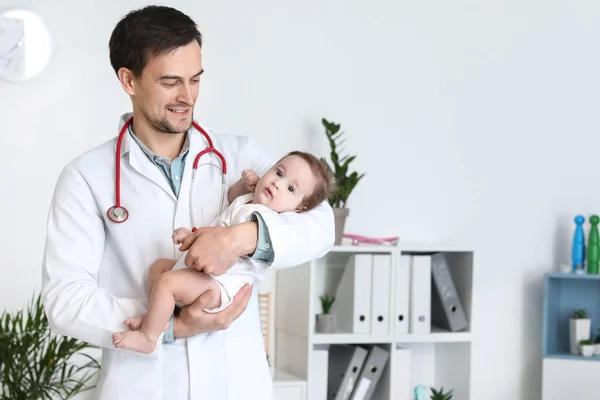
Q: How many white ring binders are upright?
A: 4